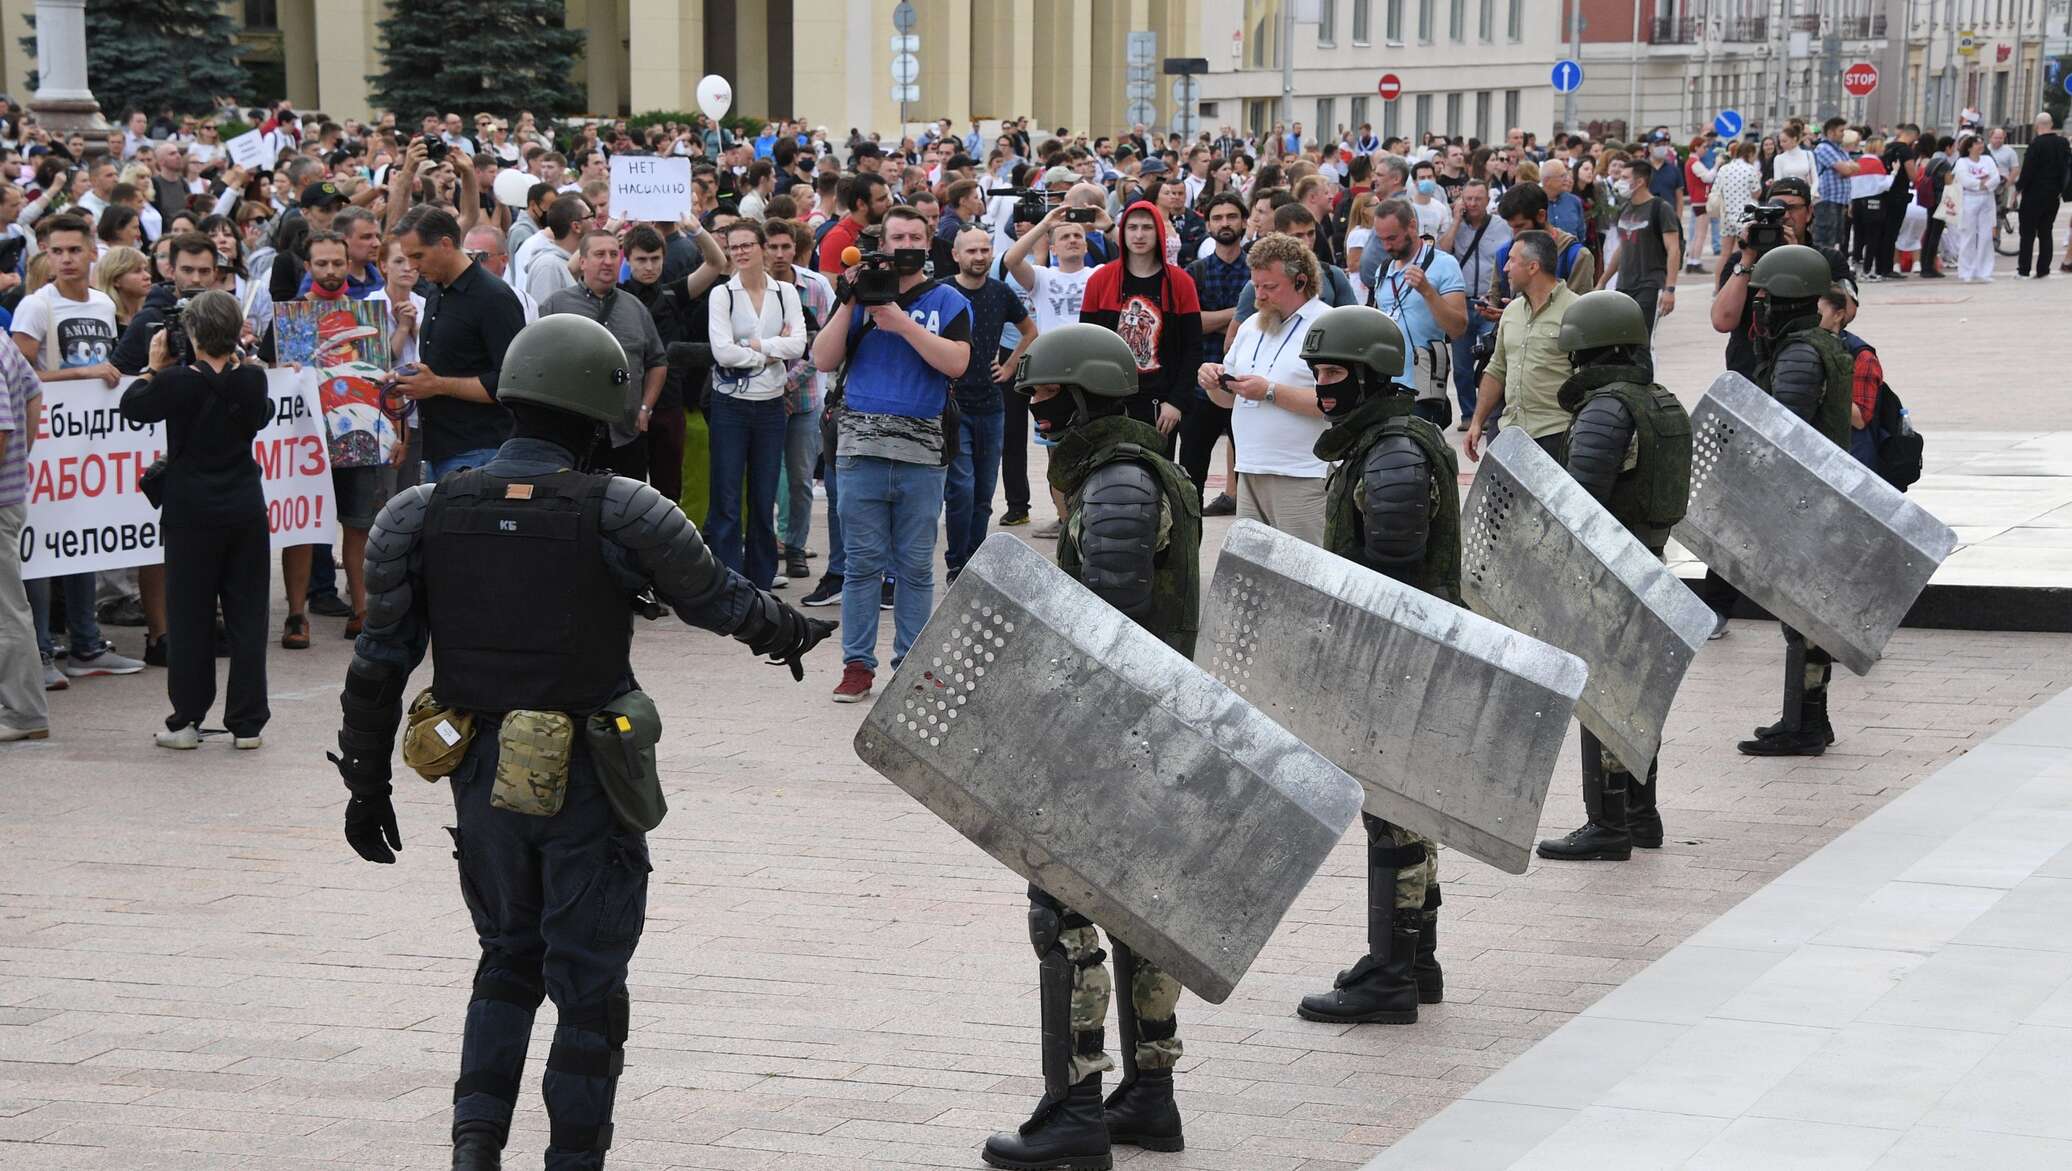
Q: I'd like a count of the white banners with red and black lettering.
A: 1